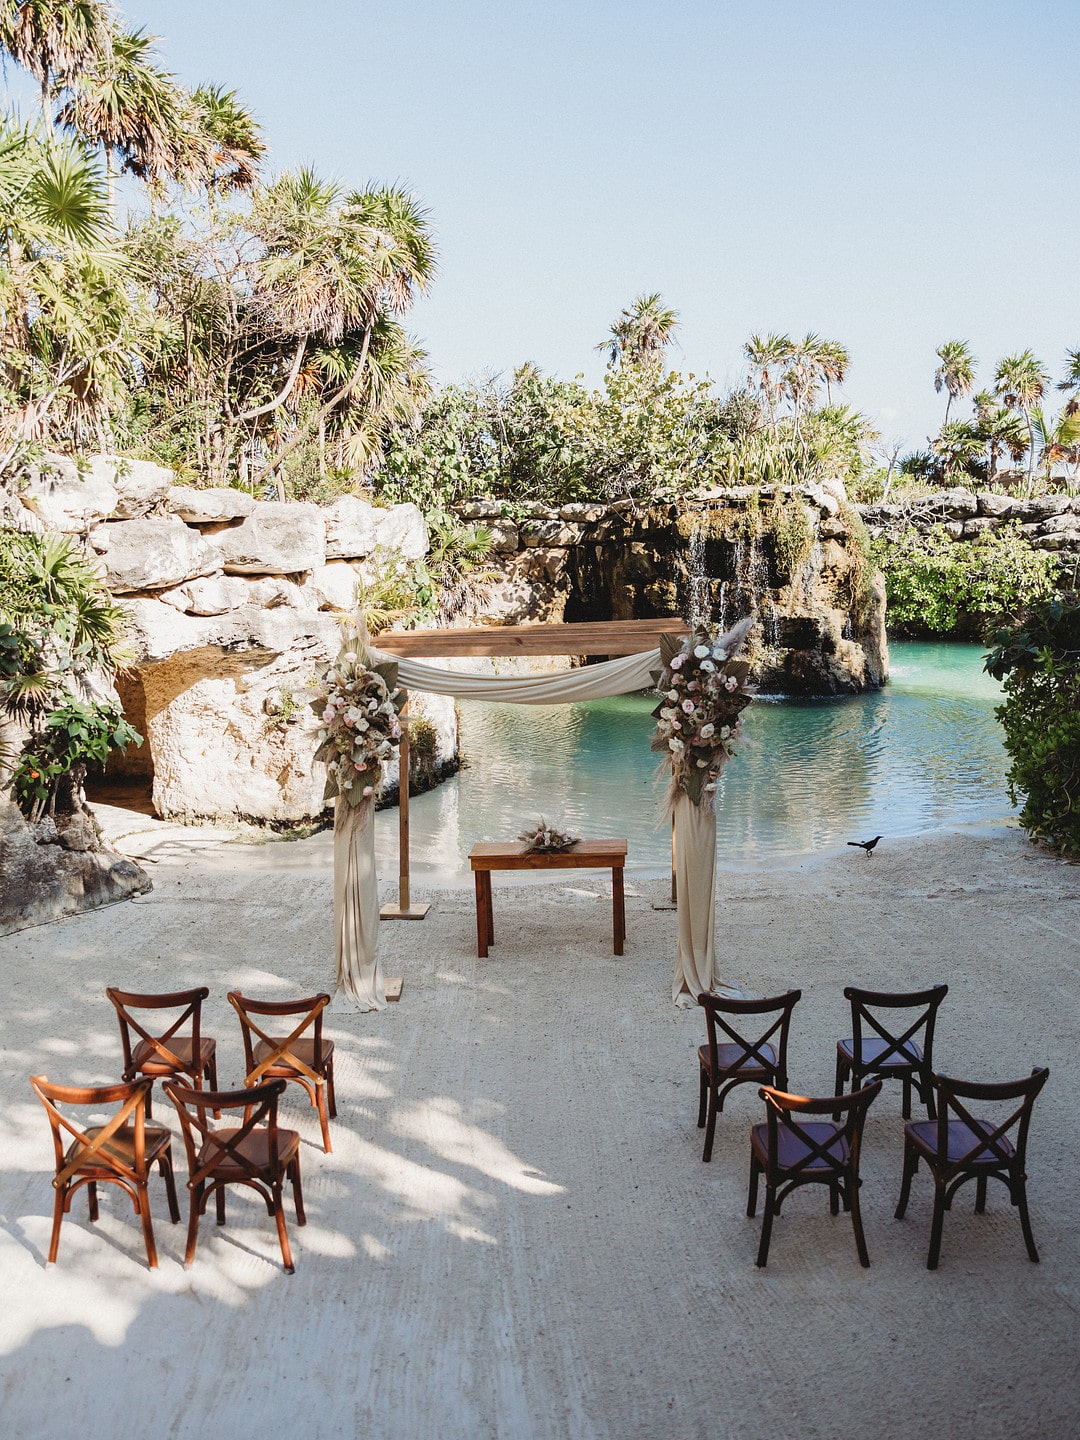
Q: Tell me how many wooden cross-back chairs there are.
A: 8